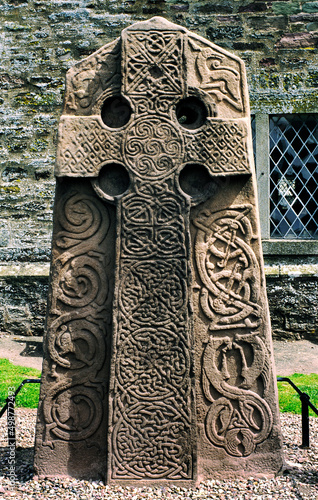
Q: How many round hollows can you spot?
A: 4